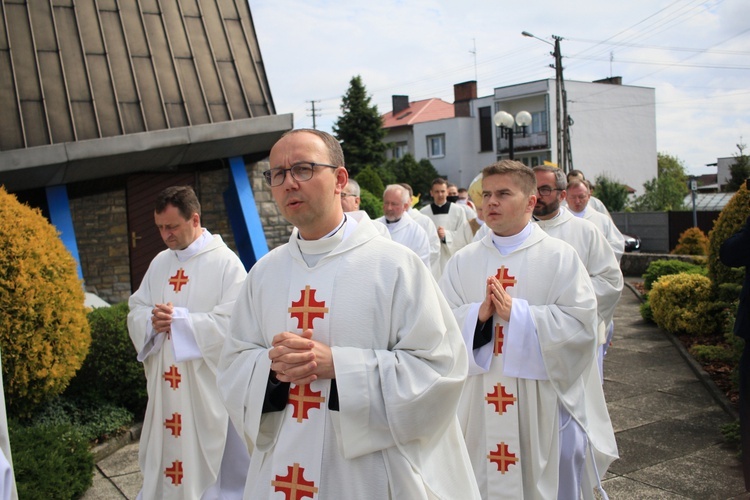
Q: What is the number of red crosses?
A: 11